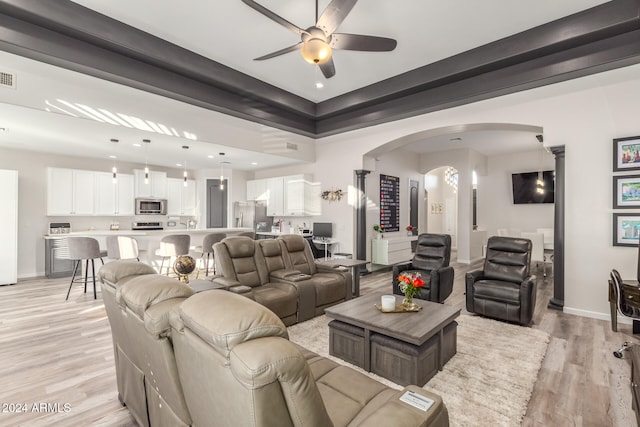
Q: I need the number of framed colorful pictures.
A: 3